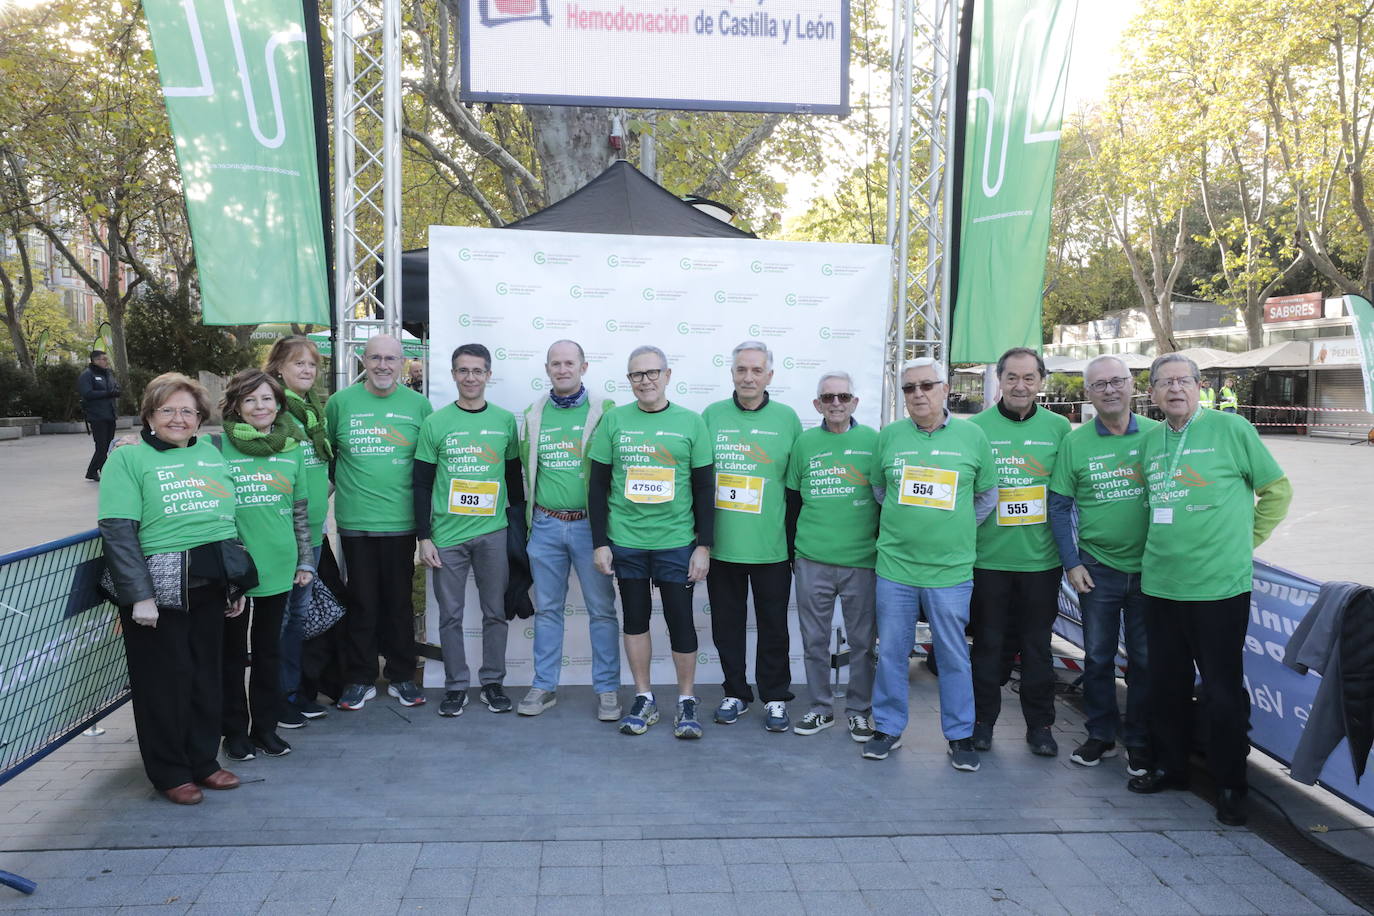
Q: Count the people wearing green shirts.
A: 13